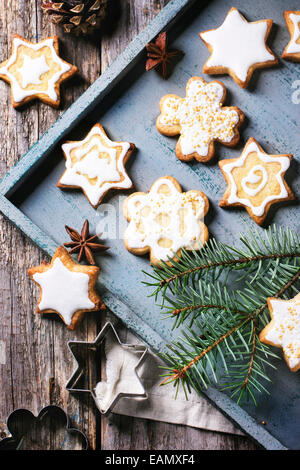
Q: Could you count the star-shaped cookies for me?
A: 7